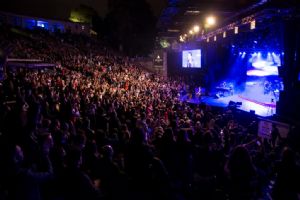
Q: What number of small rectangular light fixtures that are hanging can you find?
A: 5